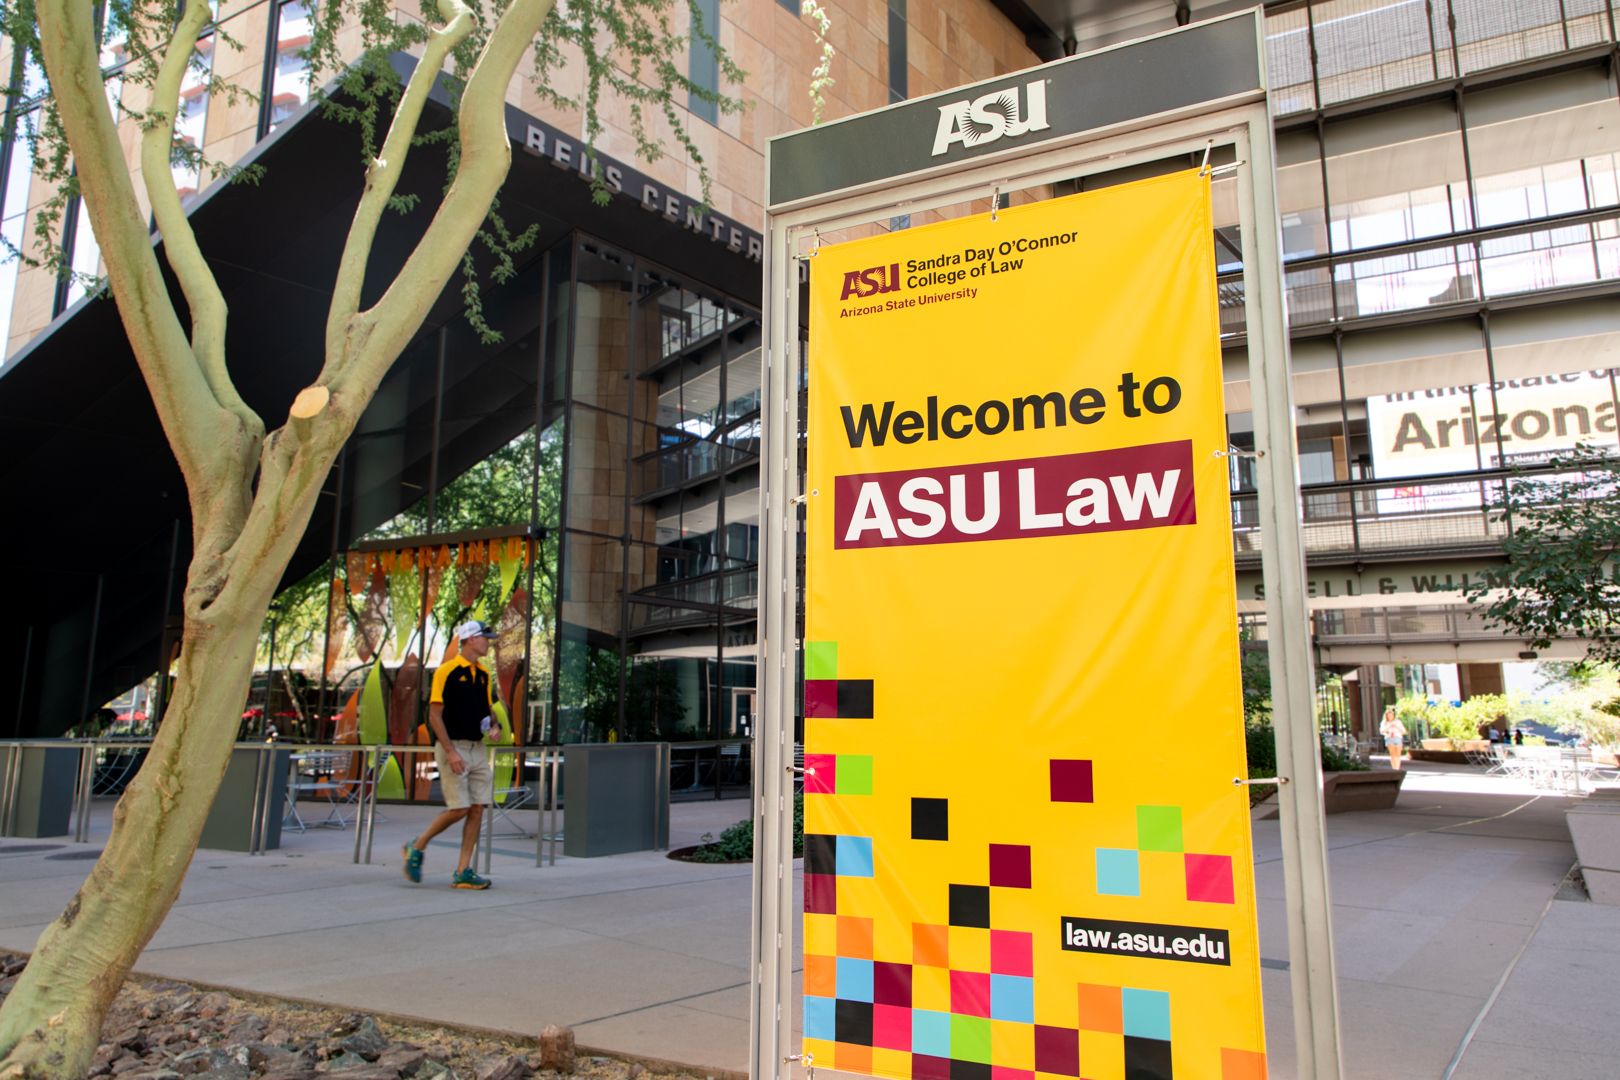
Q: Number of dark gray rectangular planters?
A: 3